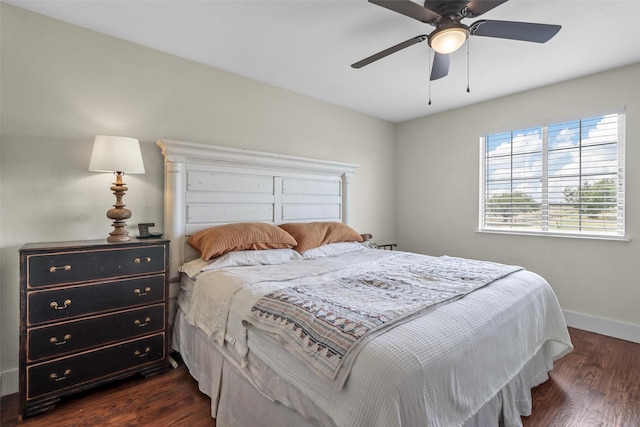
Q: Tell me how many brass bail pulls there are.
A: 8